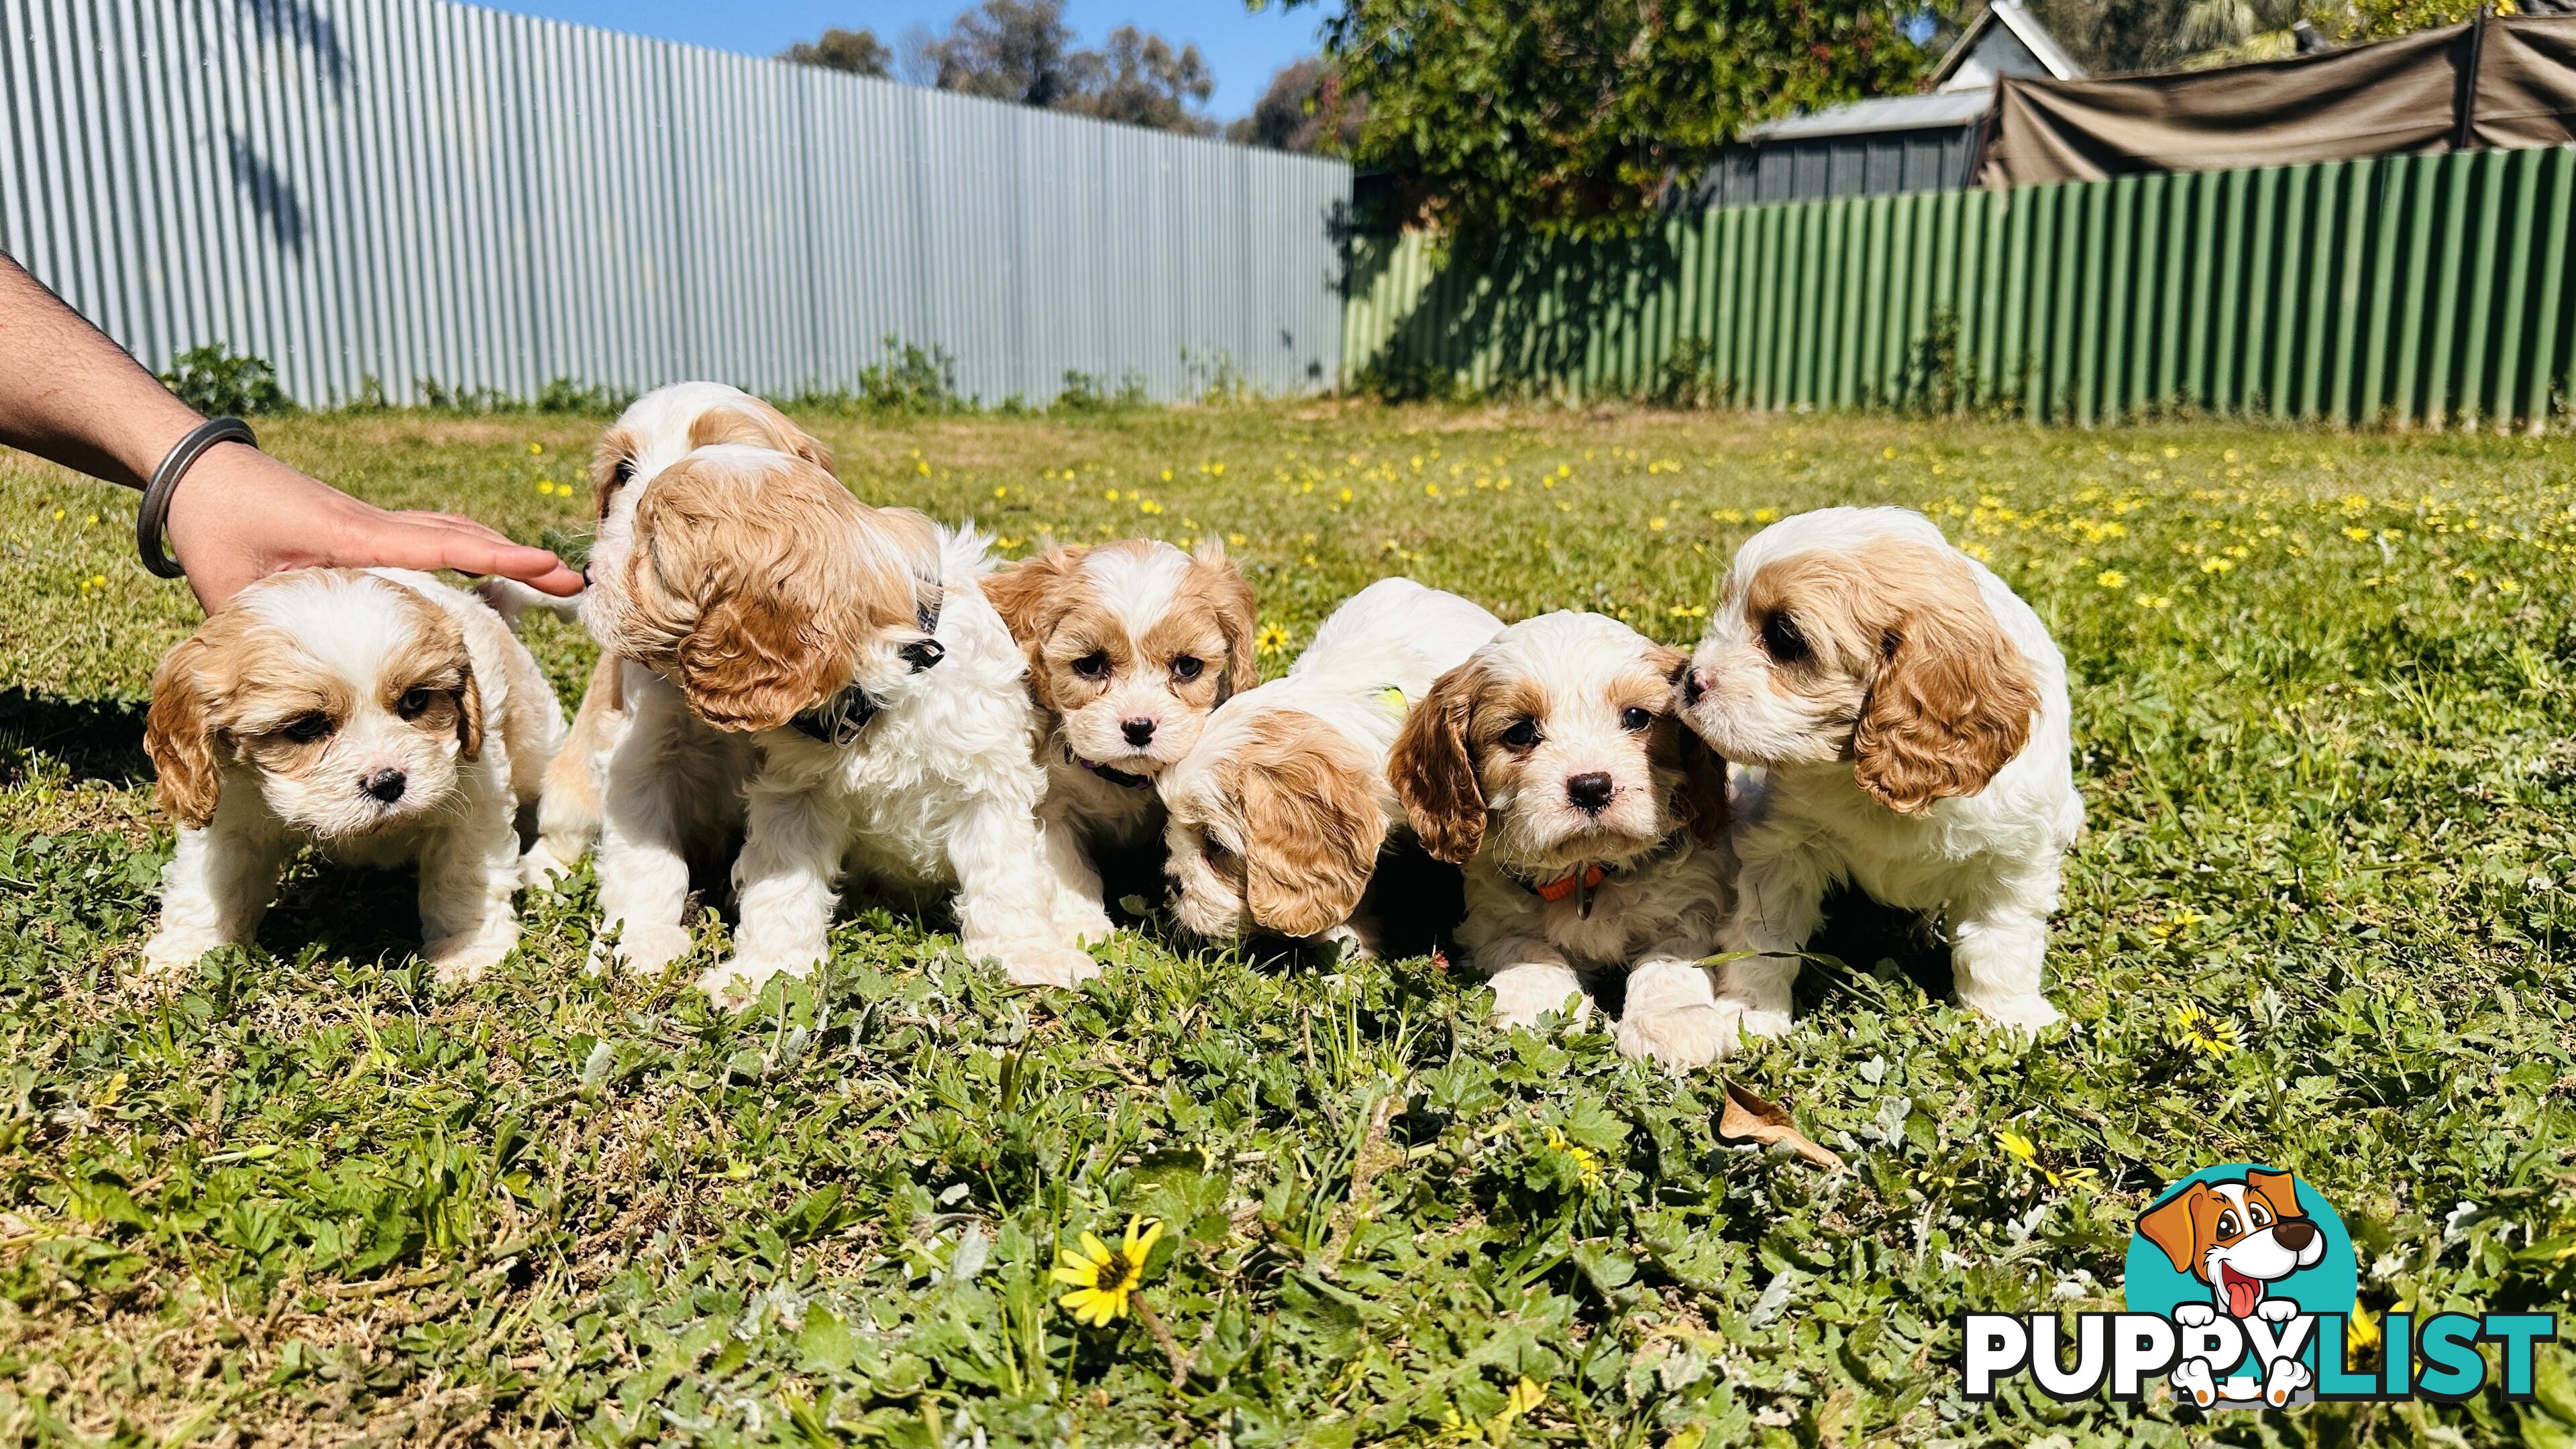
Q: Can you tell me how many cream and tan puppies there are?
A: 7